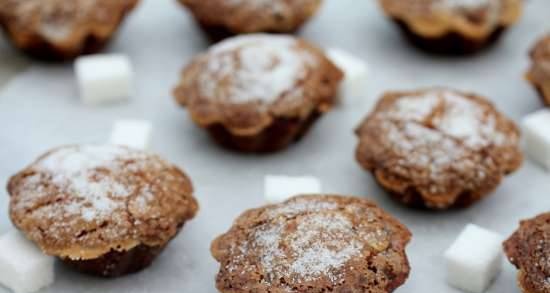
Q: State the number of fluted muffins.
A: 9